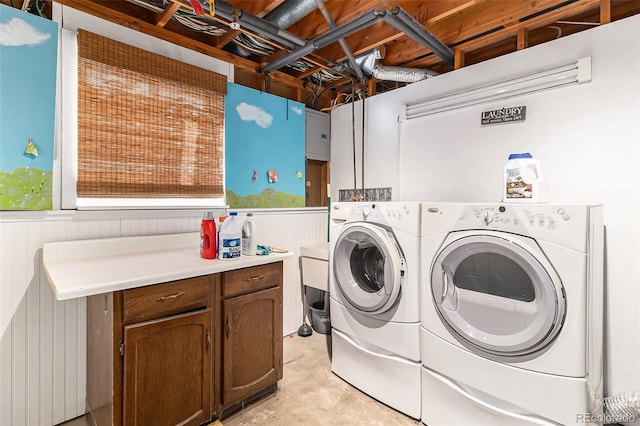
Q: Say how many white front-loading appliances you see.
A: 2